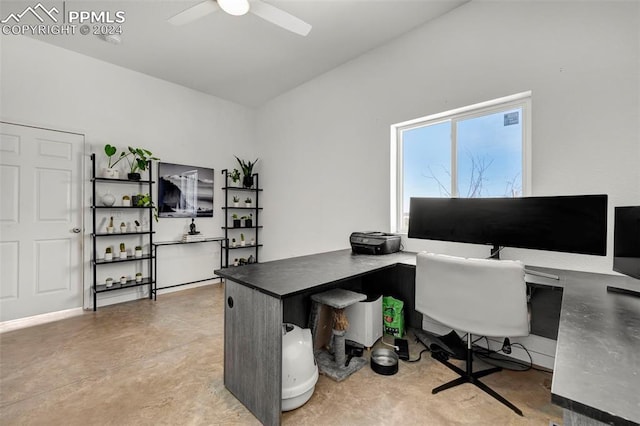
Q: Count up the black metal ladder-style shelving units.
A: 2